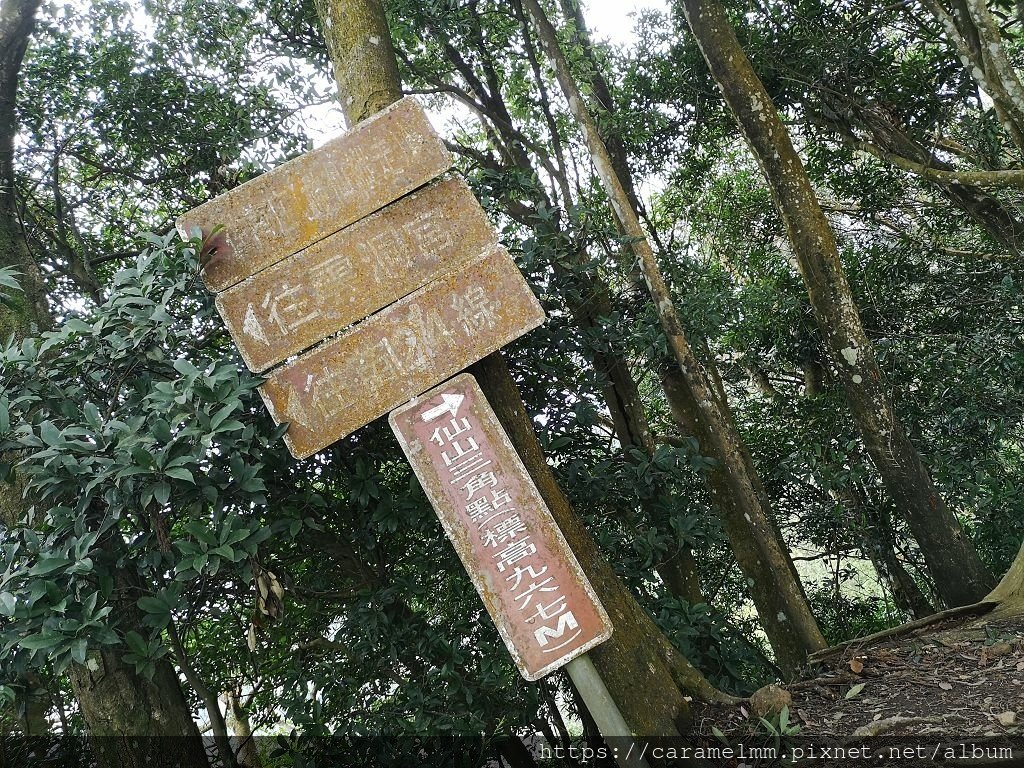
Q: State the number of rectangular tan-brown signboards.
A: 3